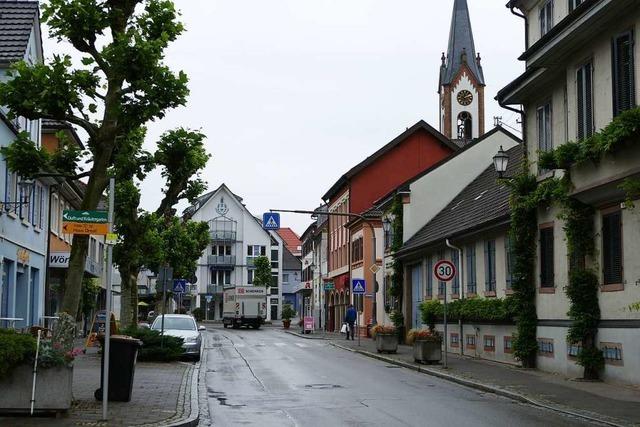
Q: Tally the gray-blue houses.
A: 2